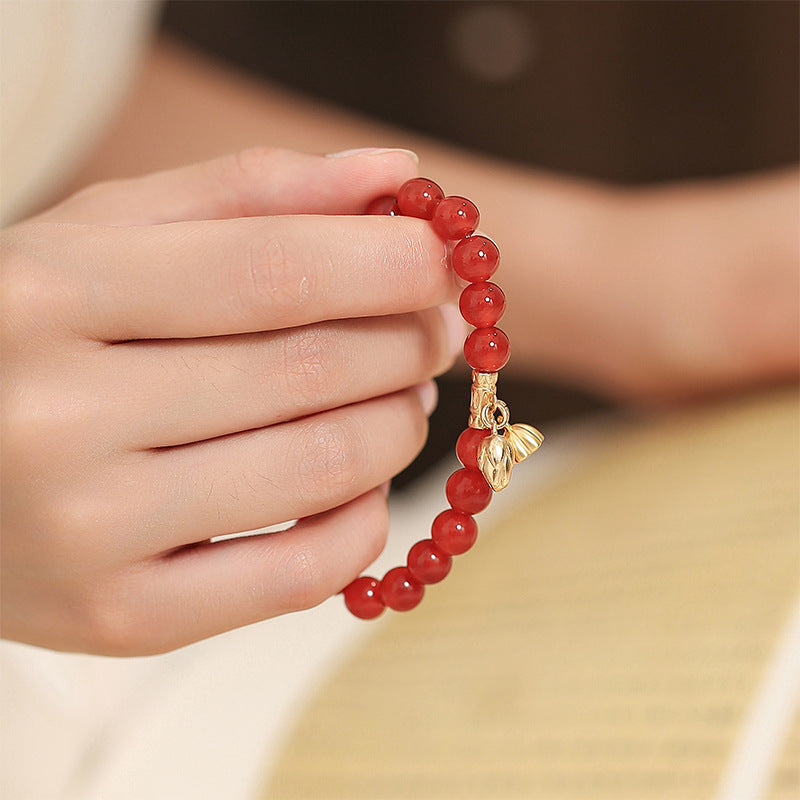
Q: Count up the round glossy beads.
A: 12